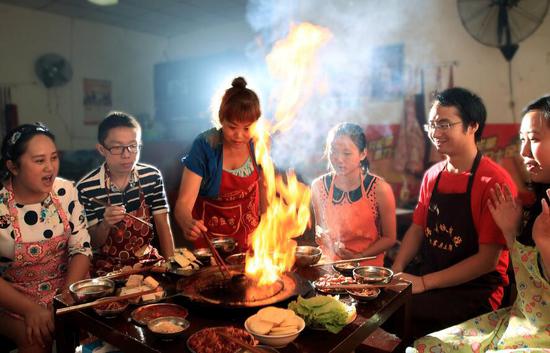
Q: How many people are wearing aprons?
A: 6